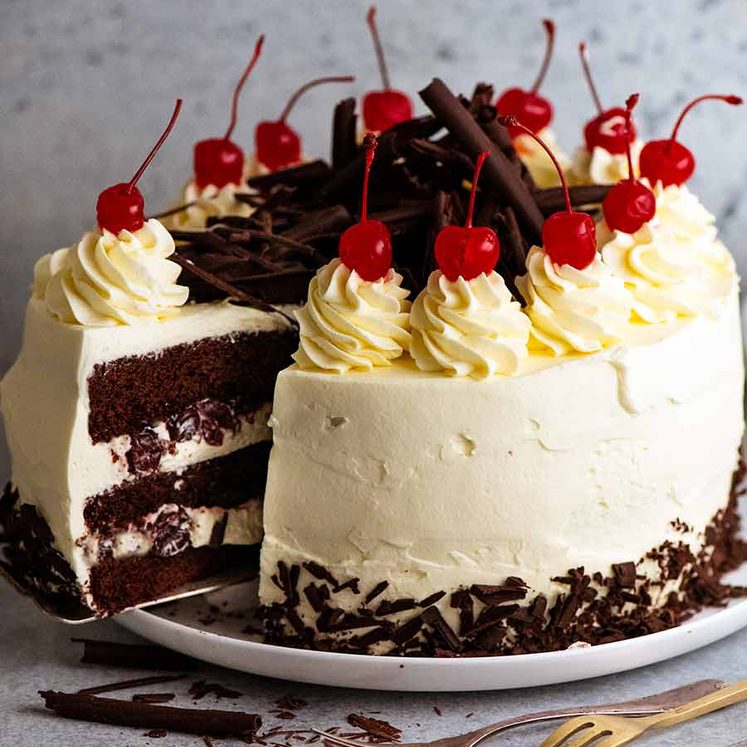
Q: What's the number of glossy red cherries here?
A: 11